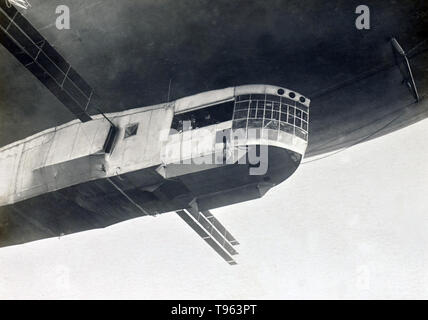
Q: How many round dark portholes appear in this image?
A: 3